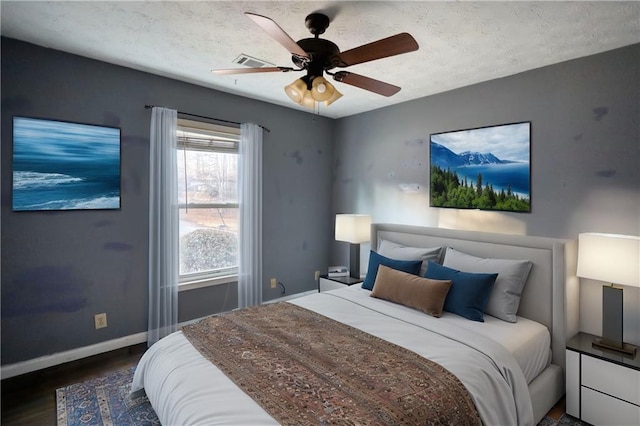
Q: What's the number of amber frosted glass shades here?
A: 4